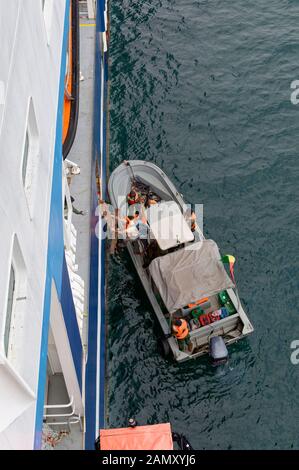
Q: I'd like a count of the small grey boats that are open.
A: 1